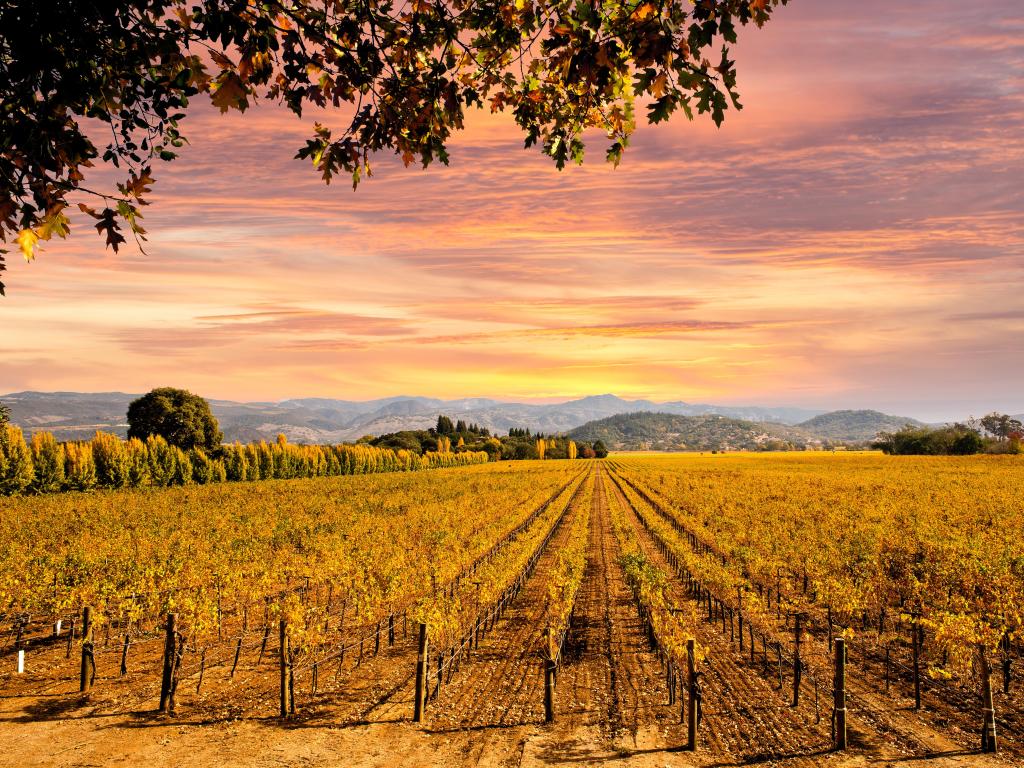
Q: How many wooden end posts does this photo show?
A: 8